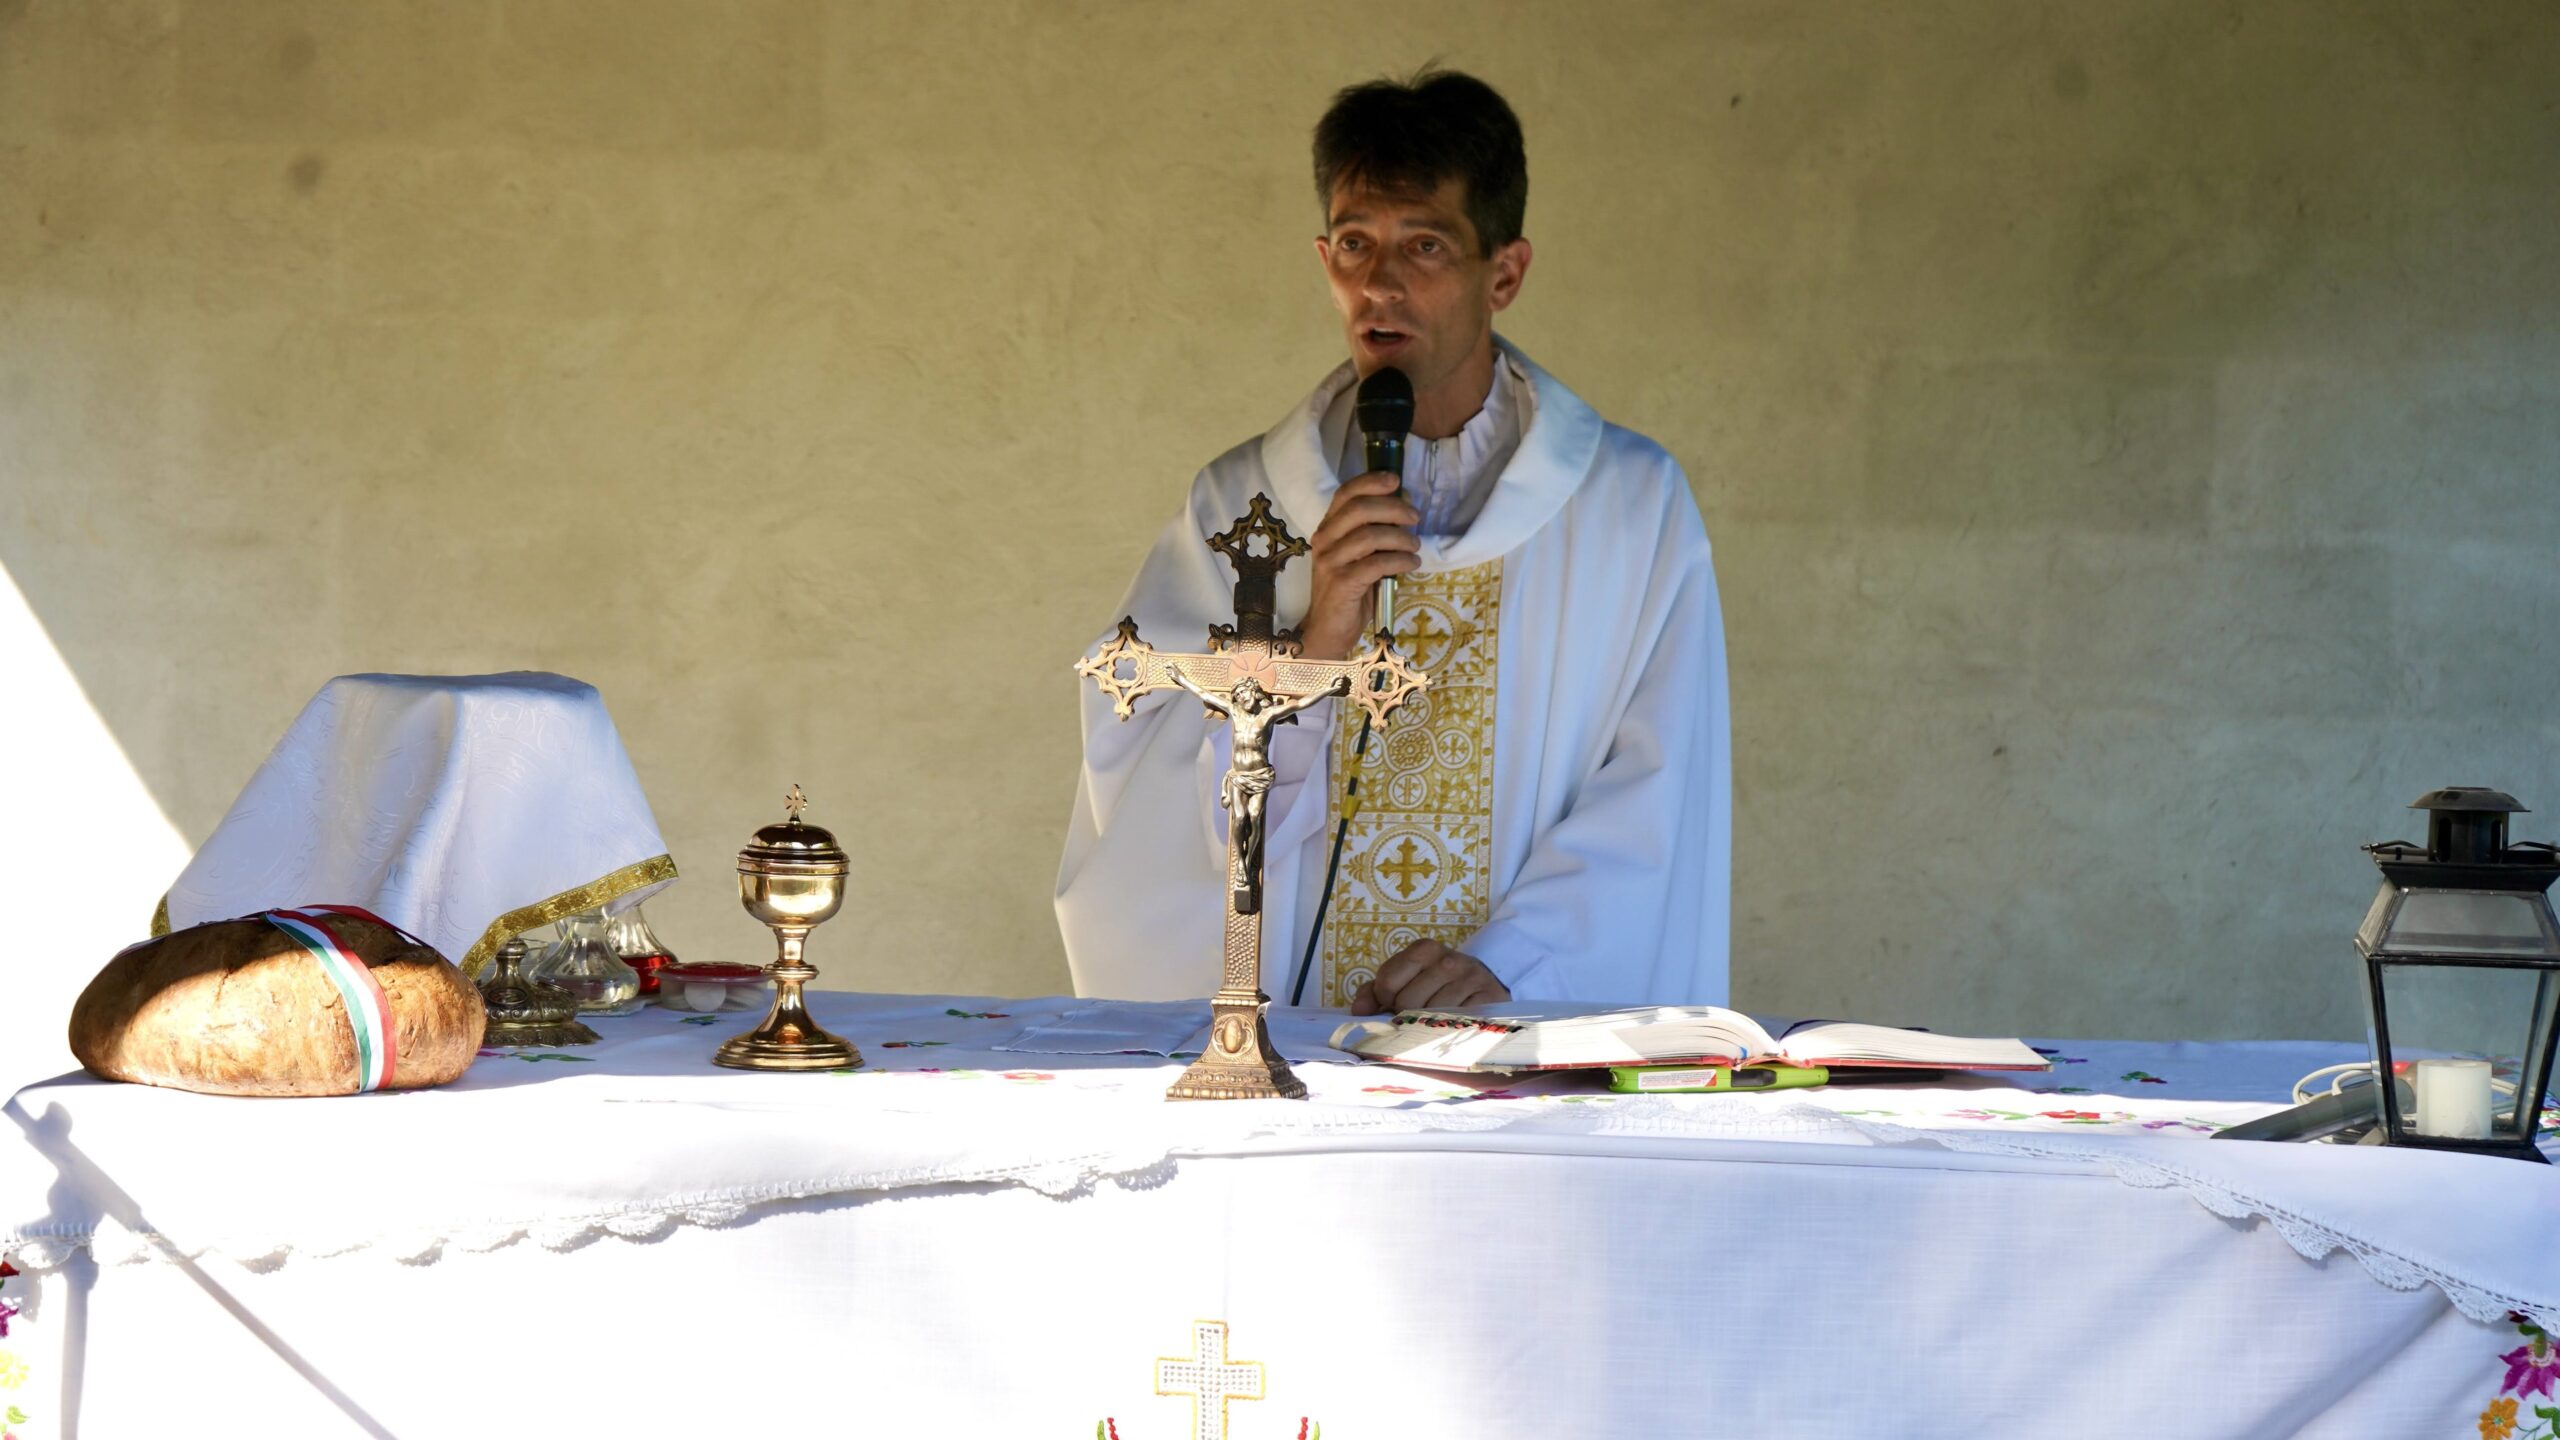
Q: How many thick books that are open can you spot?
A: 1